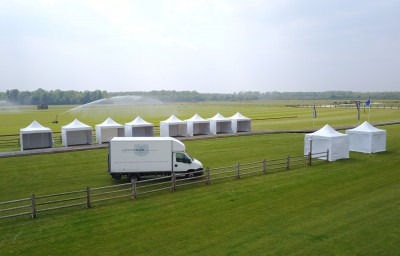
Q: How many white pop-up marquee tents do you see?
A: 10